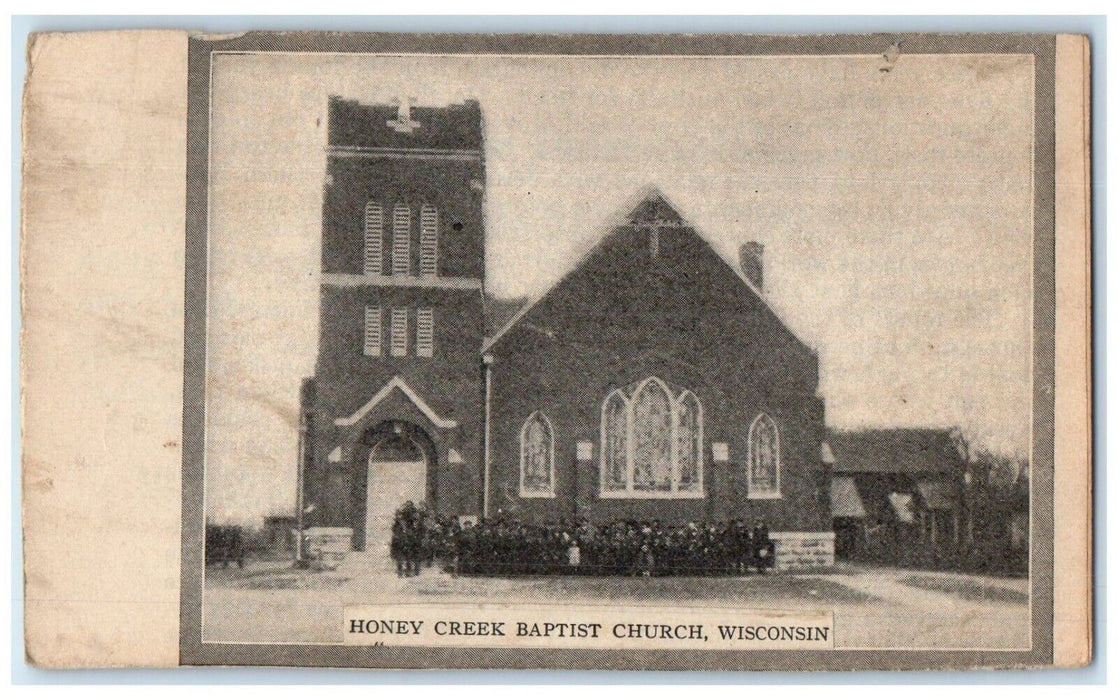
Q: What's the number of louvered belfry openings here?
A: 6